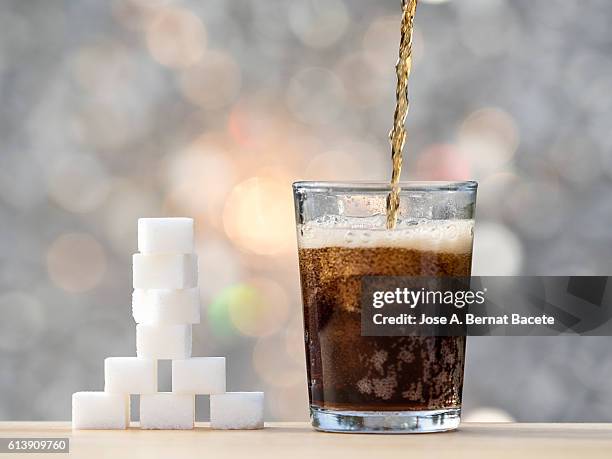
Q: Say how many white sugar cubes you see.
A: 9